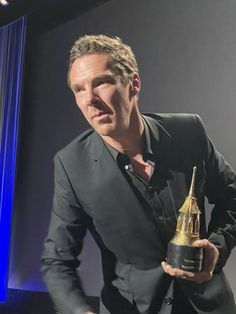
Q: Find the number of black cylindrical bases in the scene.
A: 1